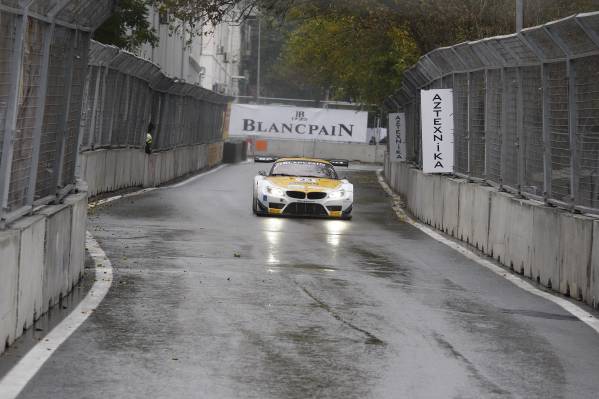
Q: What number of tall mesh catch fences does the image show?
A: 2